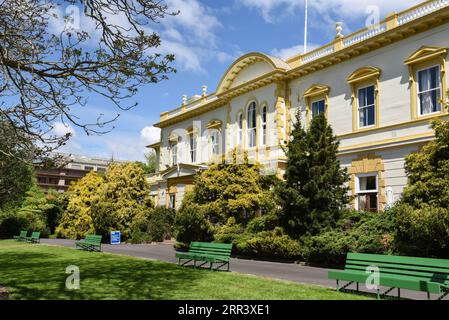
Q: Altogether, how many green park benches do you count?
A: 5